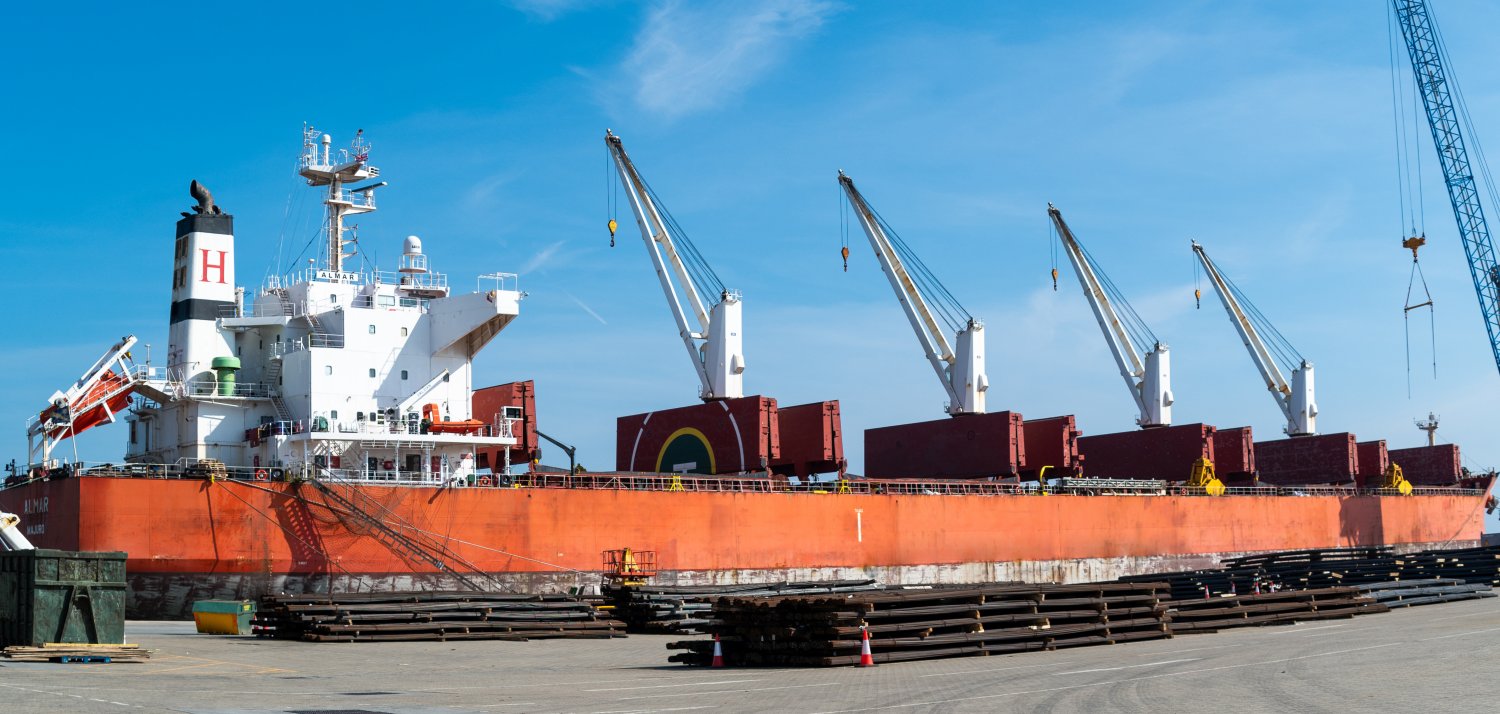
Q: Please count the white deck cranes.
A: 4